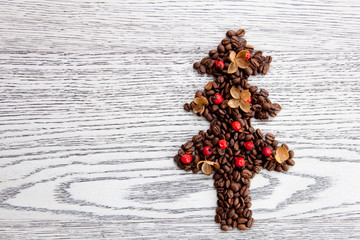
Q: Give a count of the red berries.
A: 11